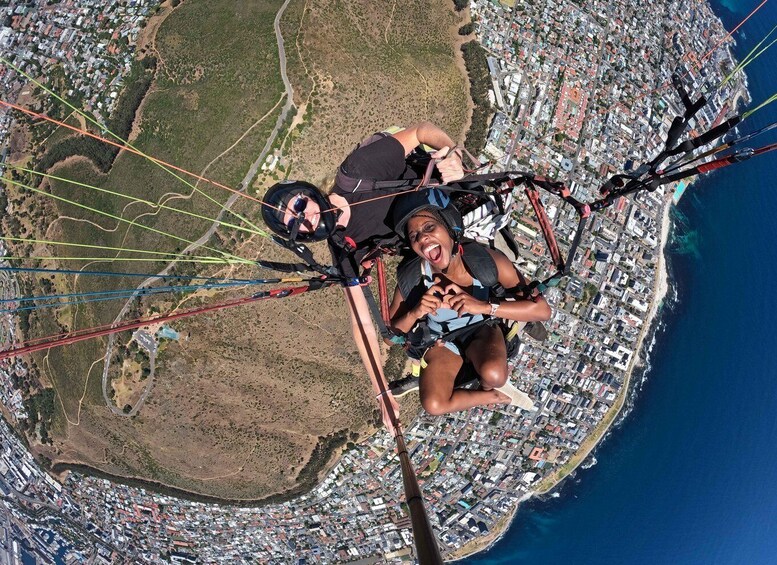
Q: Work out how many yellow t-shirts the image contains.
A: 0